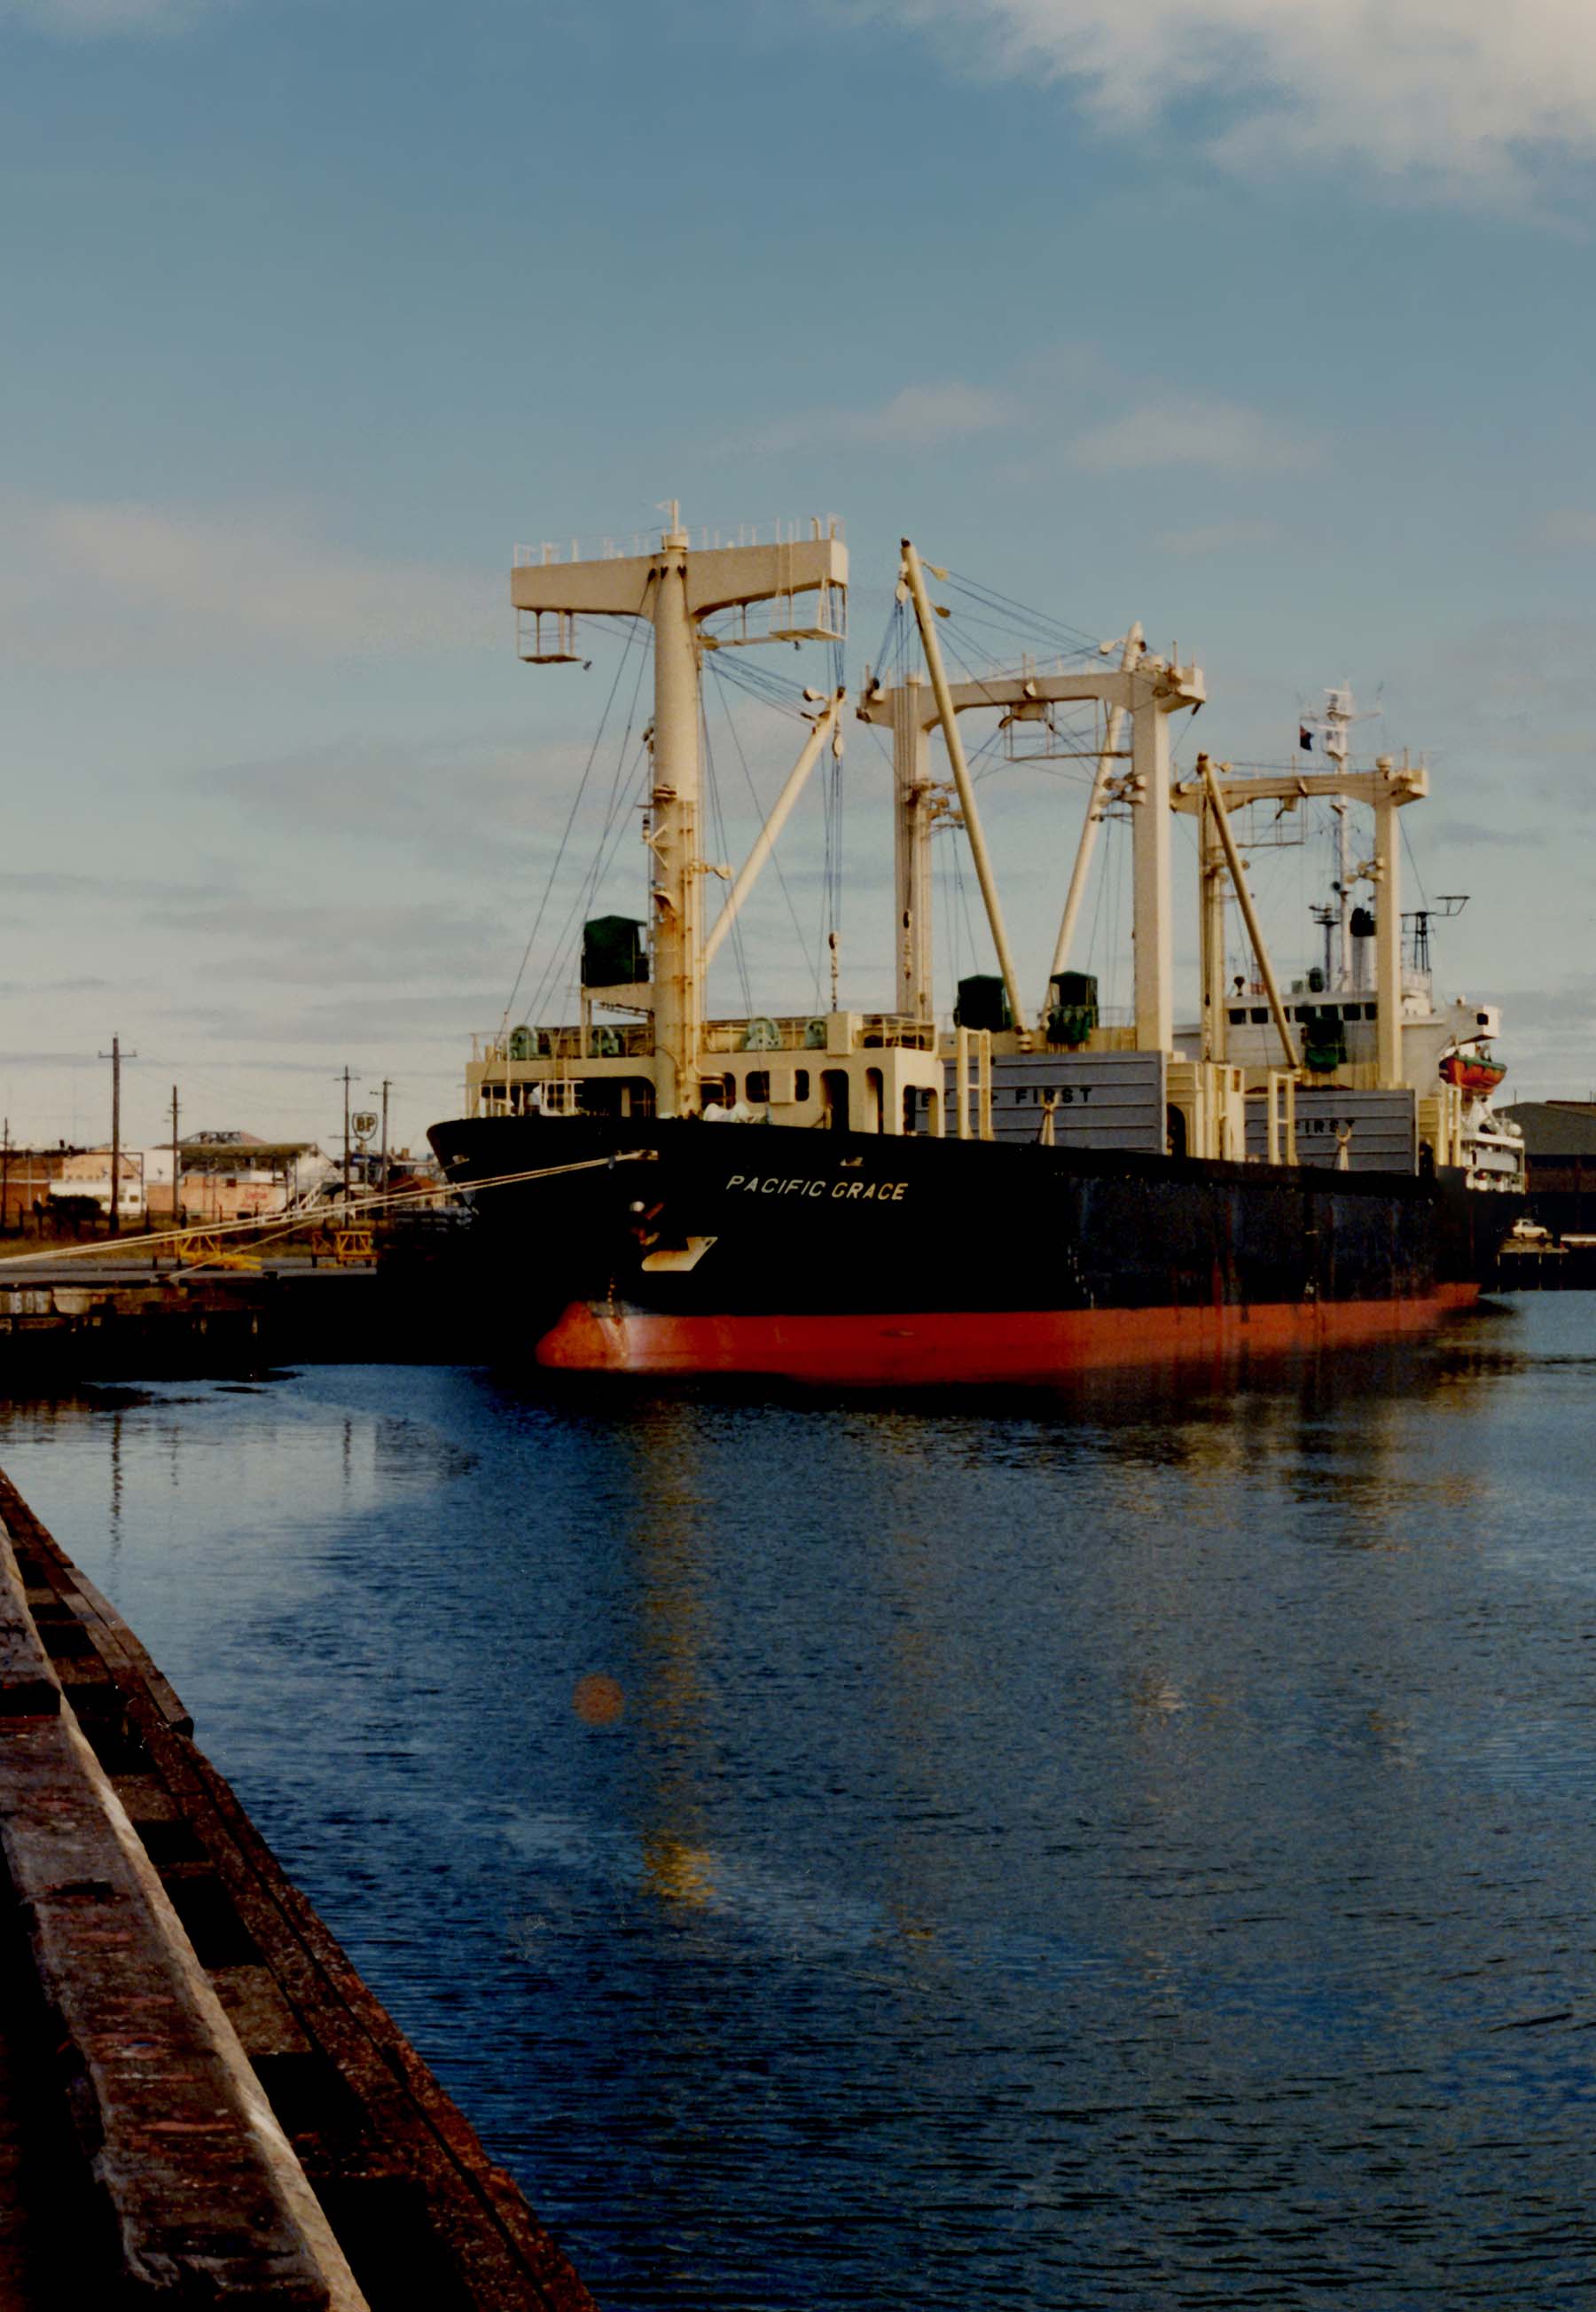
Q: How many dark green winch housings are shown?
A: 4